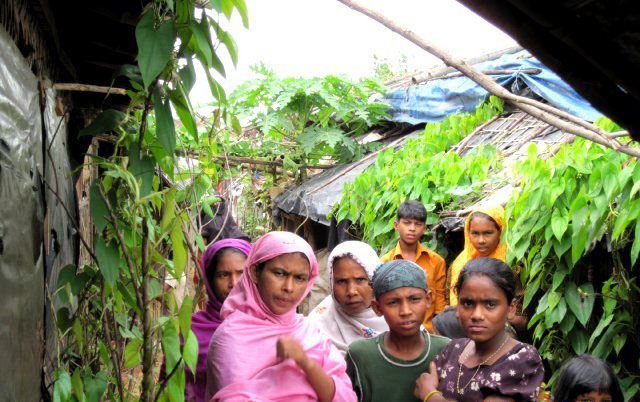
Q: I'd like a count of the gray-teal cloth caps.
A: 1